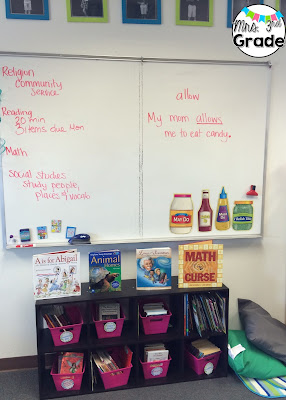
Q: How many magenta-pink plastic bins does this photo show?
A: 7